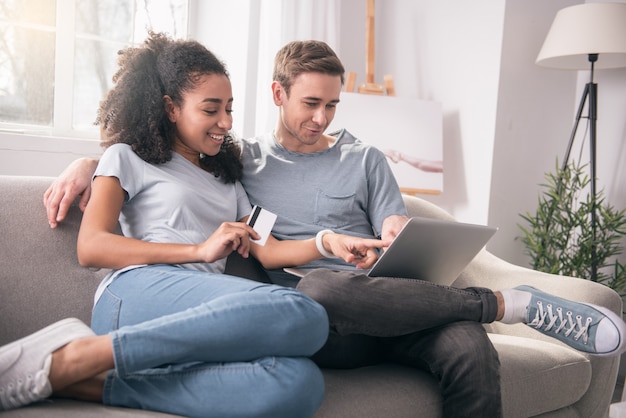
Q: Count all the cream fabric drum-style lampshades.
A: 1